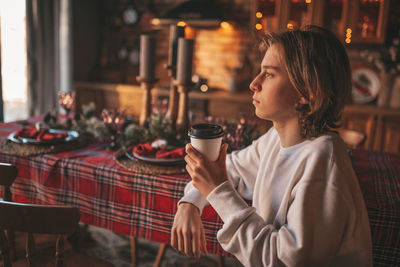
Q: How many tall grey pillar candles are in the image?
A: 3